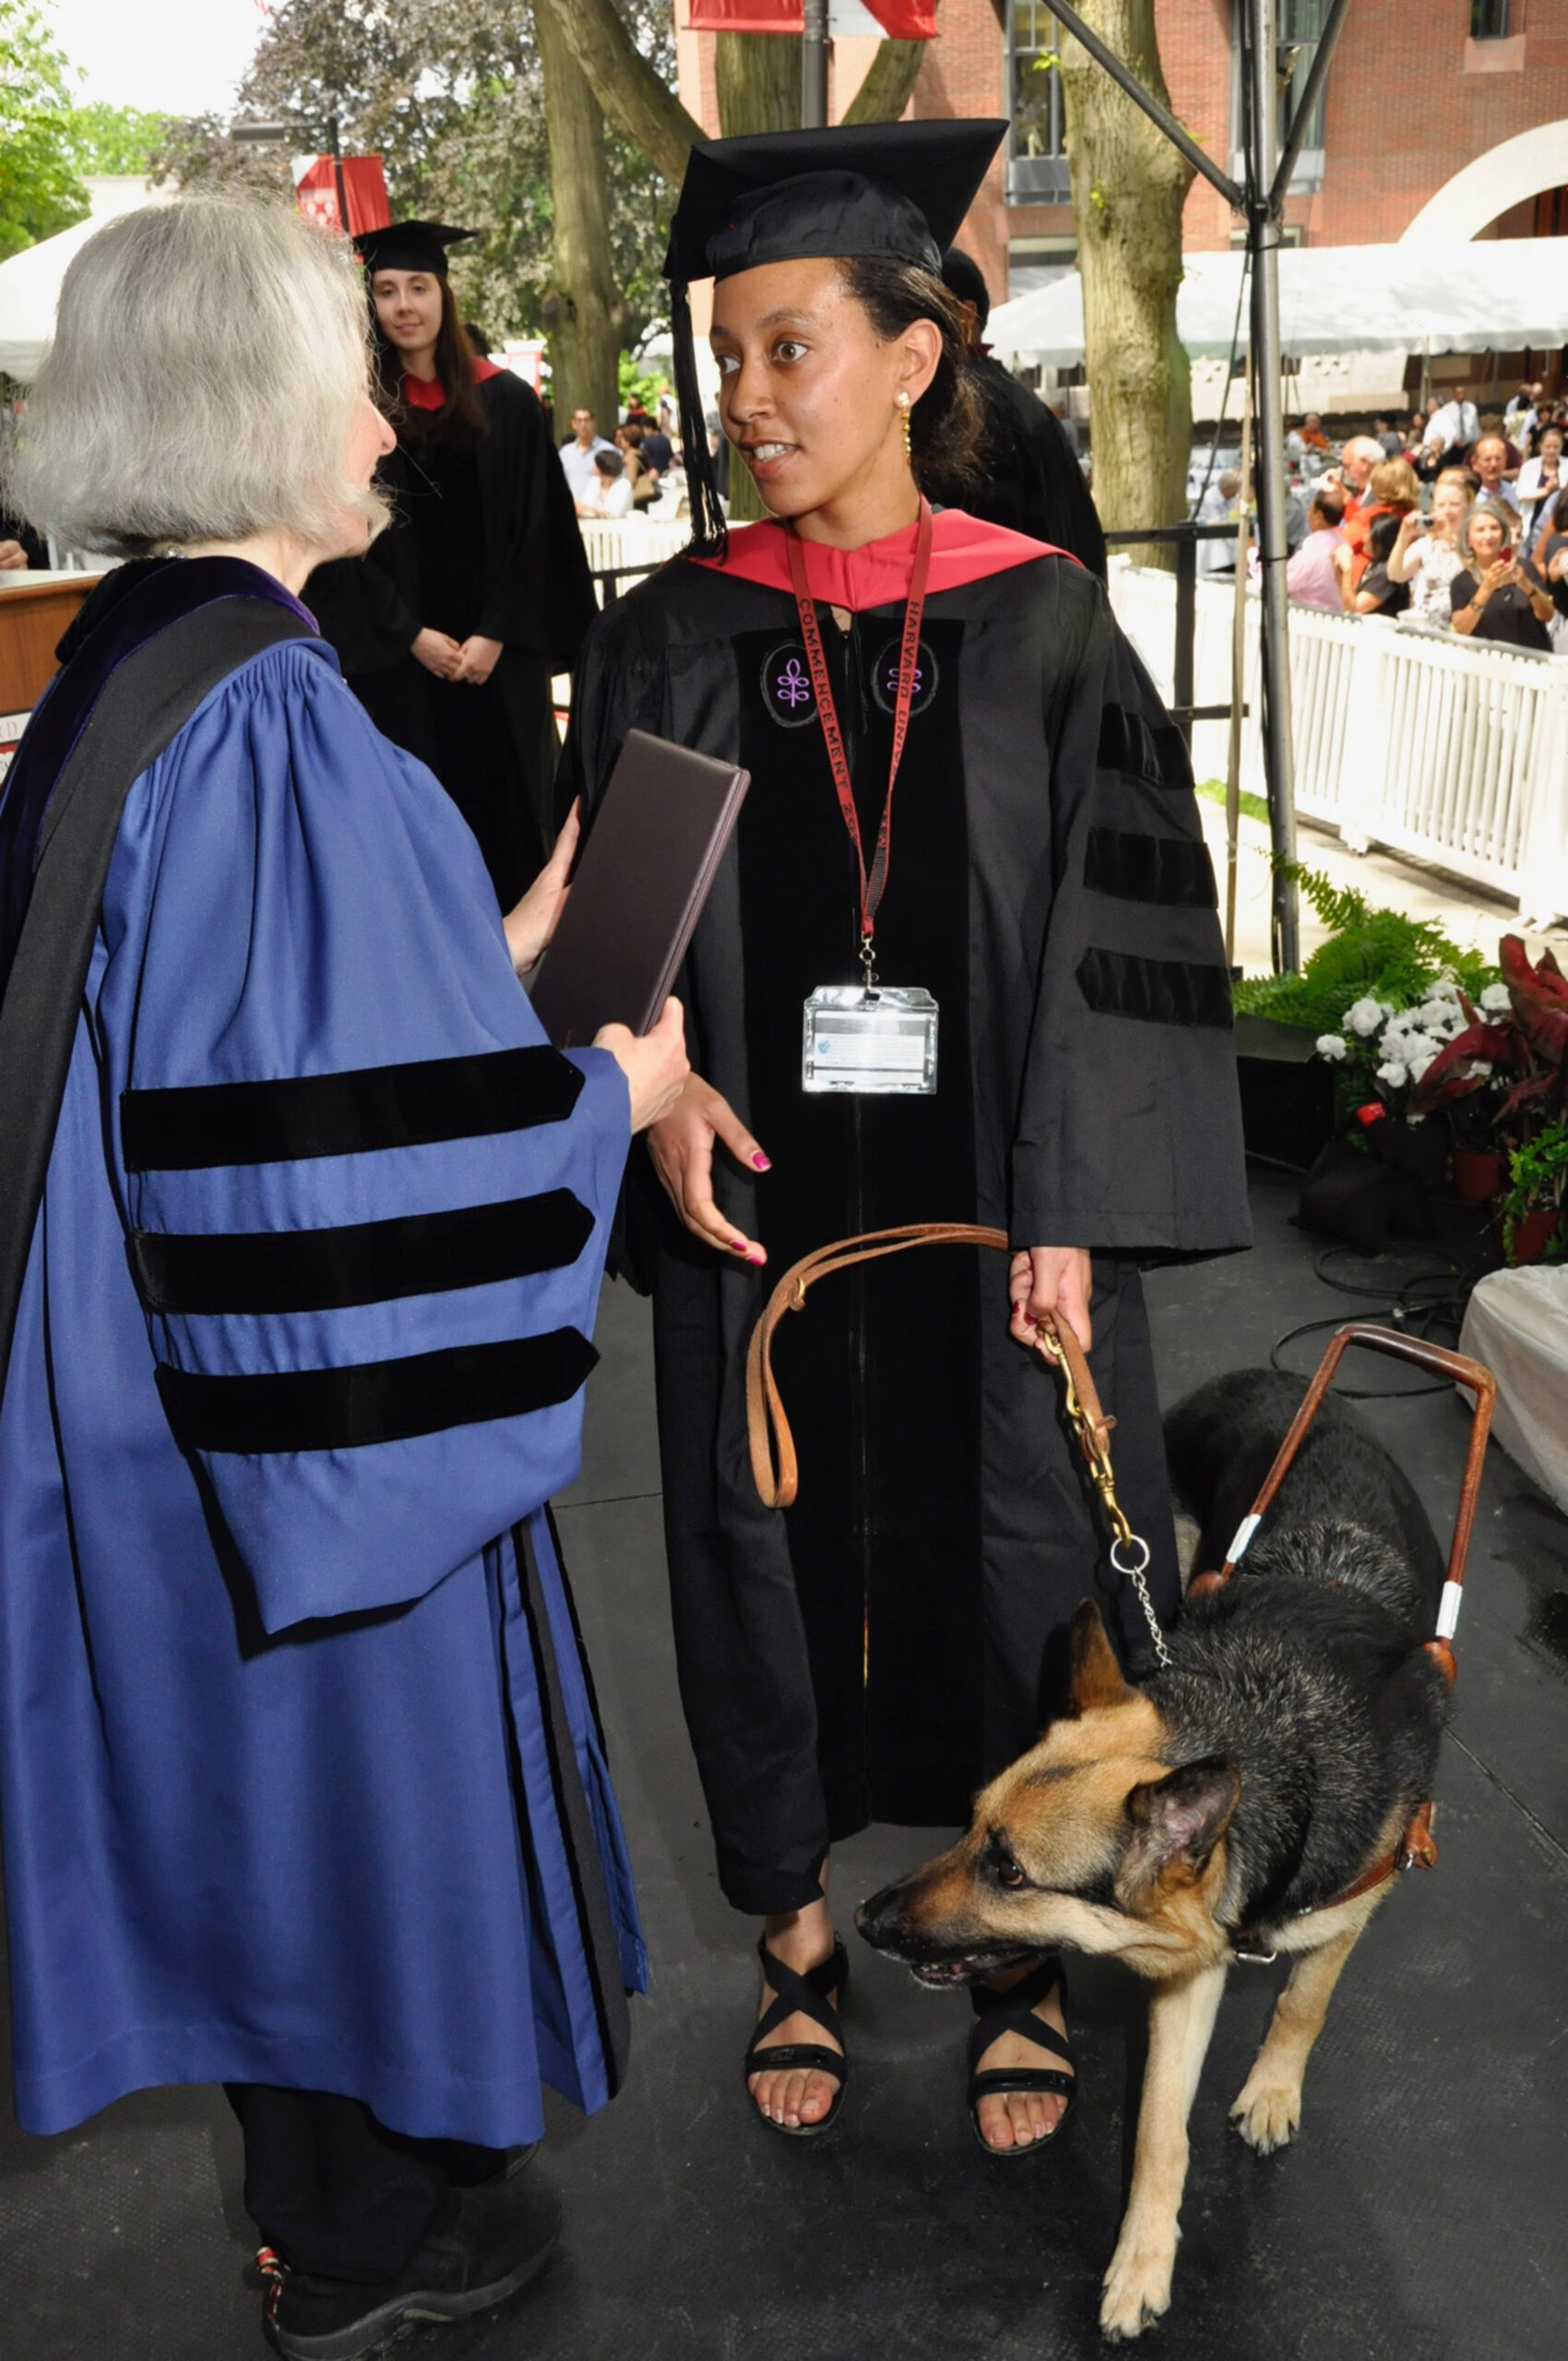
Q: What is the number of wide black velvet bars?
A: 6